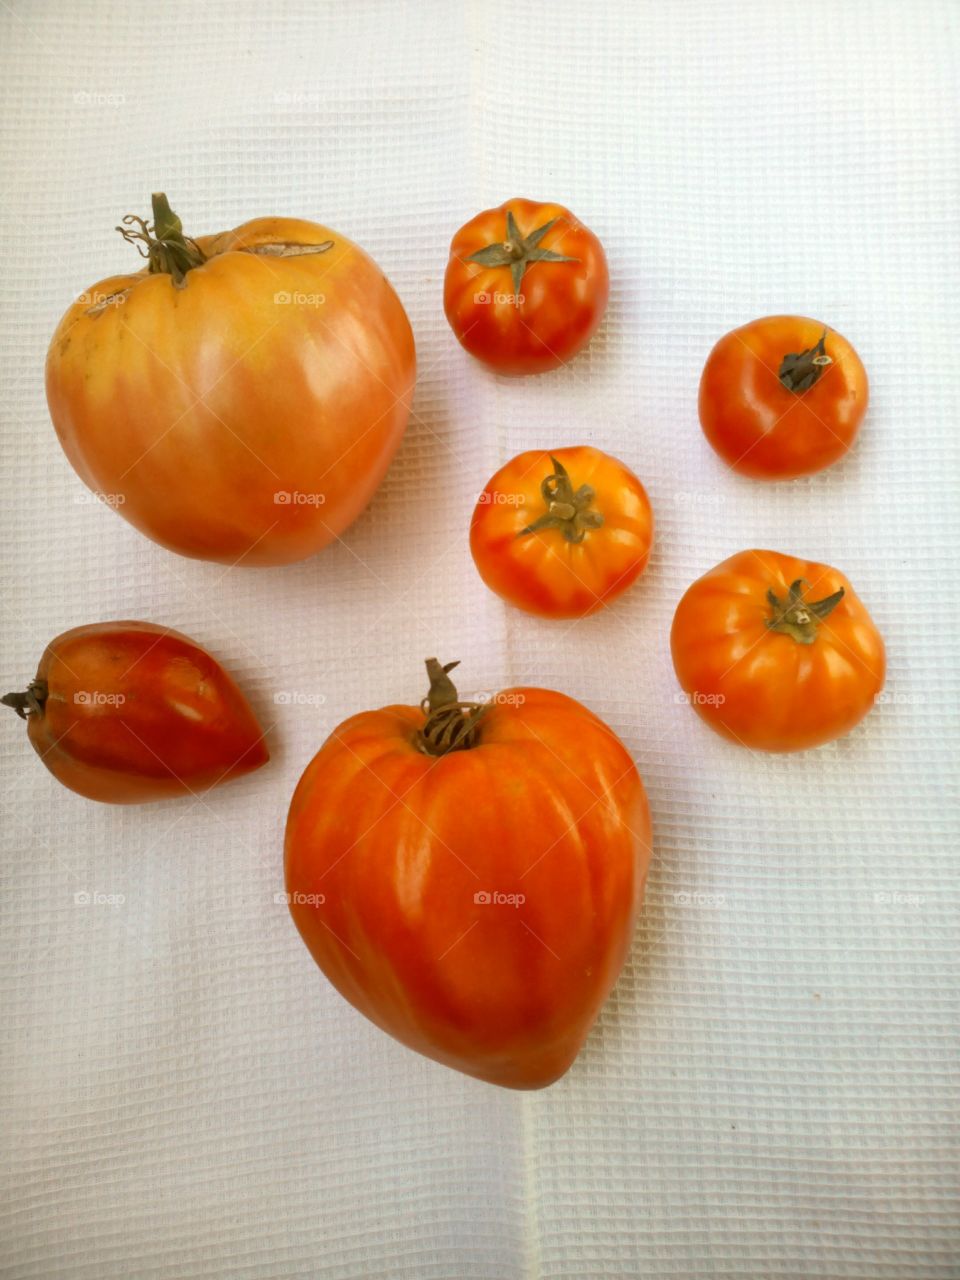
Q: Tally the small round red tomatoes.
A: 4